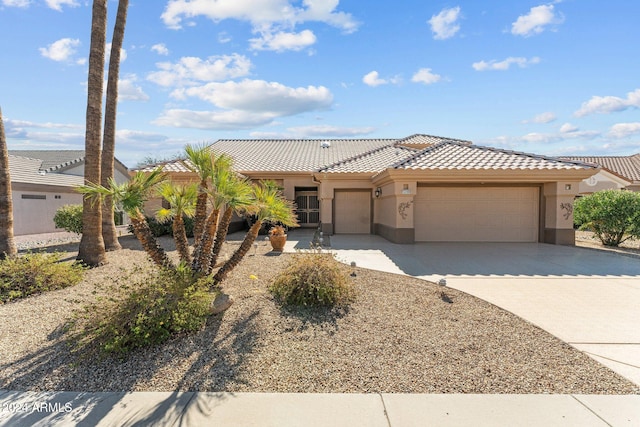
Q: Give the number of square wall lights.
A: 2